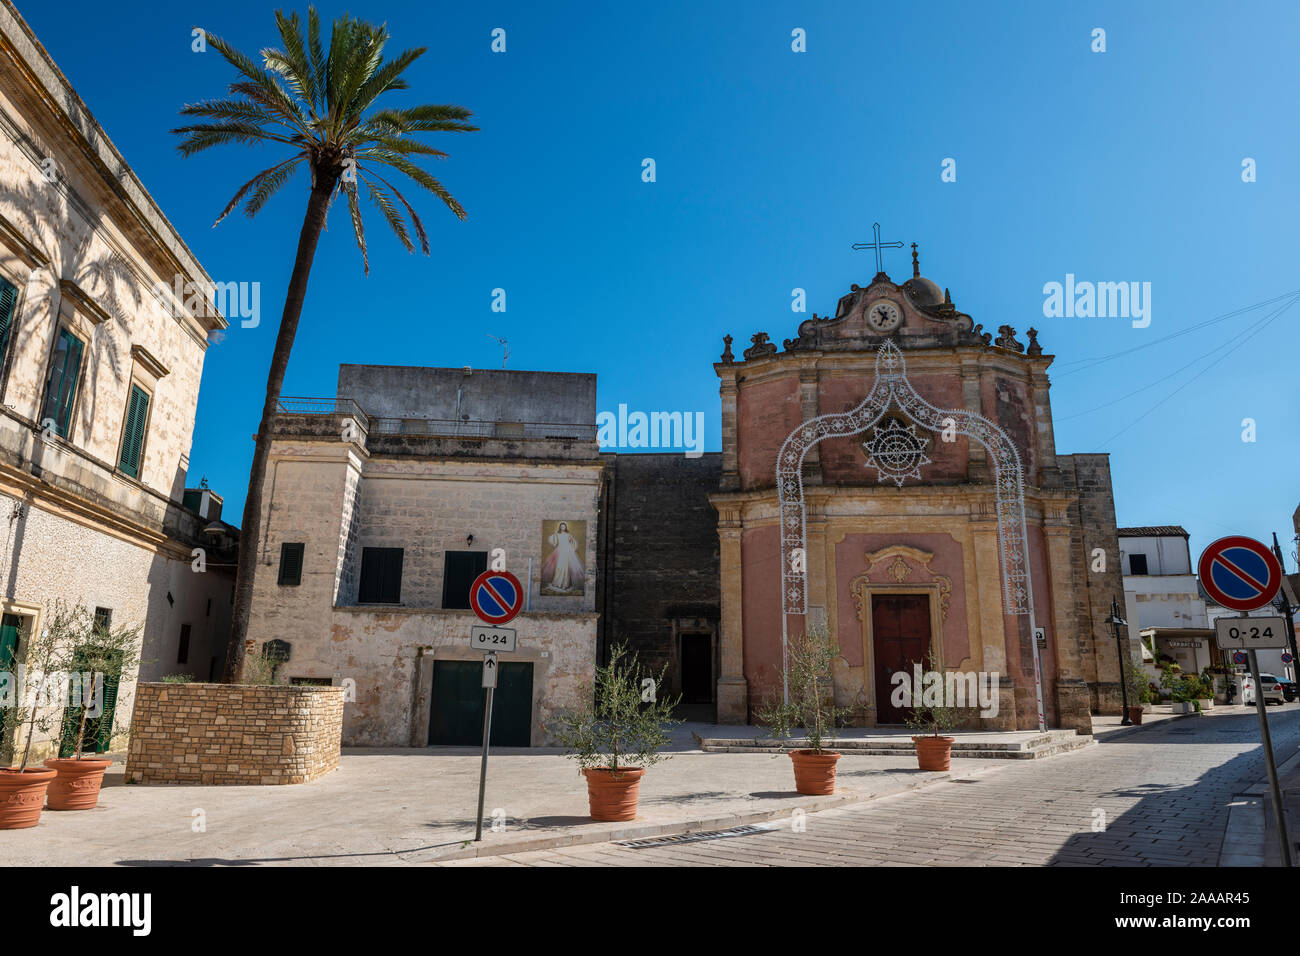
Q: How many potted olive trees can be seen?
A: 5